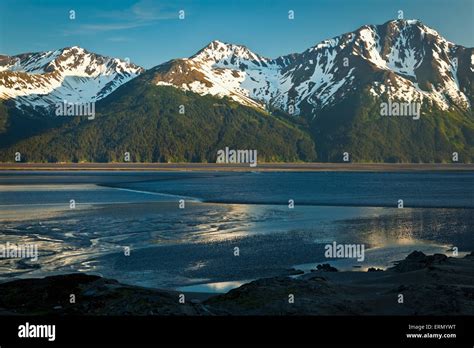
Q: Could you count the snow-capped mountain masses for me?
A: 3